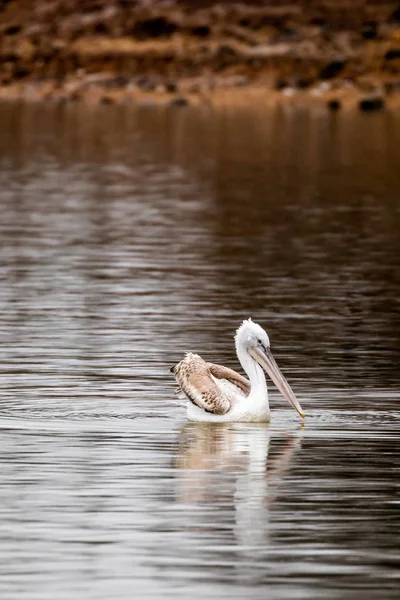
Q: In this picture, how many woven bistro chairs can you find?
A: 0